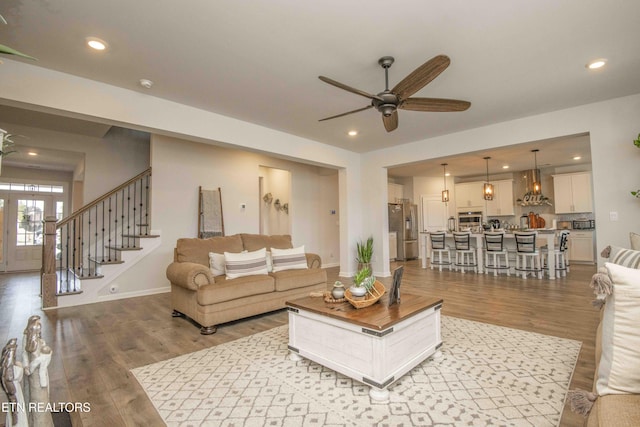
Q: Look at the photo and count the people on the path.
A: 0